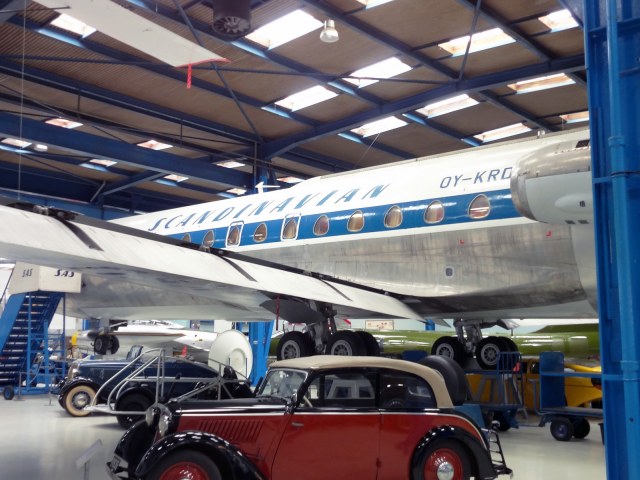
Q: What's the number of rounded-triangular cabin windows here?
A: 10